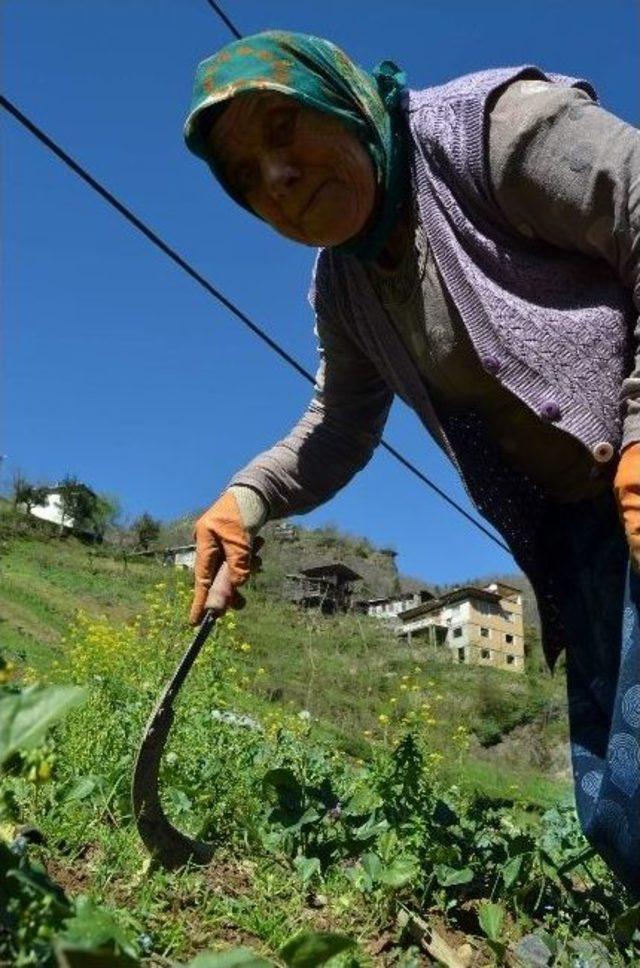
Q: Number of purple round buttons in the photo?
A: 2